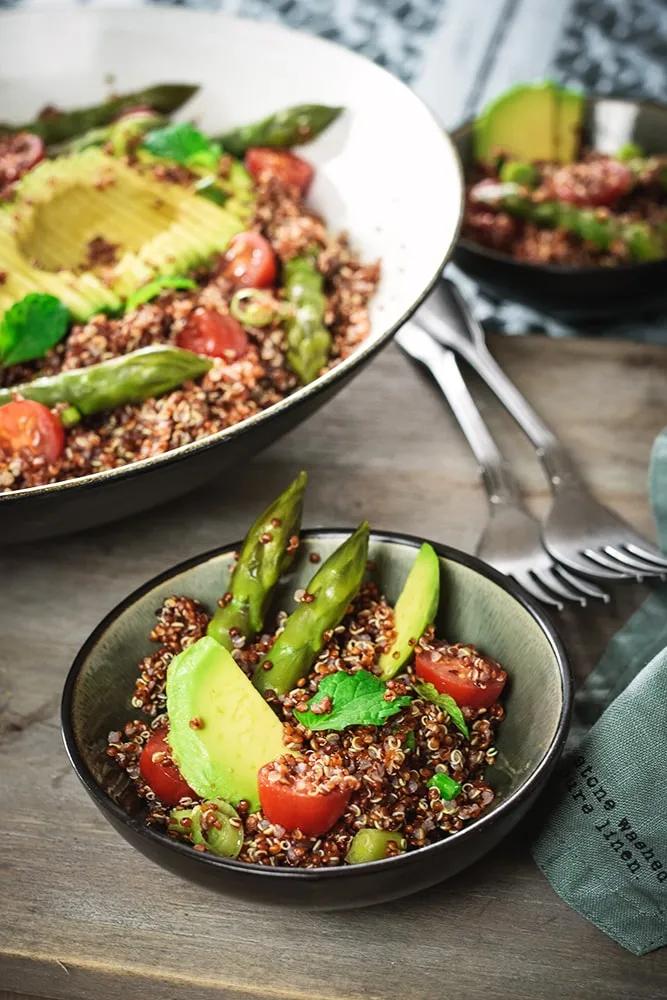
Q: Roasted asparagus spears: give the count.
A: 7